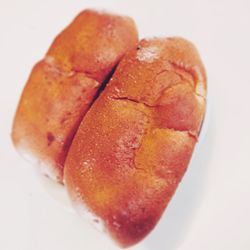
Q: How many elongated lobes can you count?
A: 2